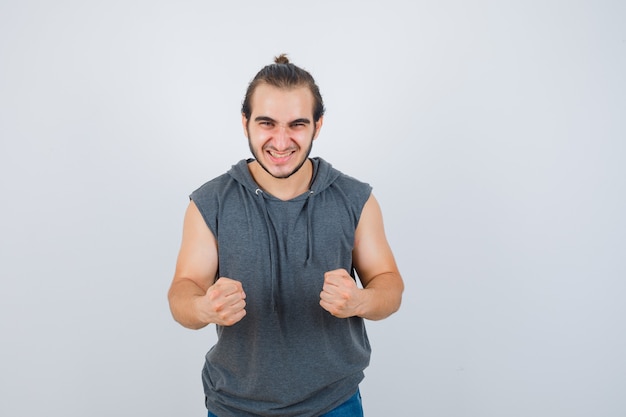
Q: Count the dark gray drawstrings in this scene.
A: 2